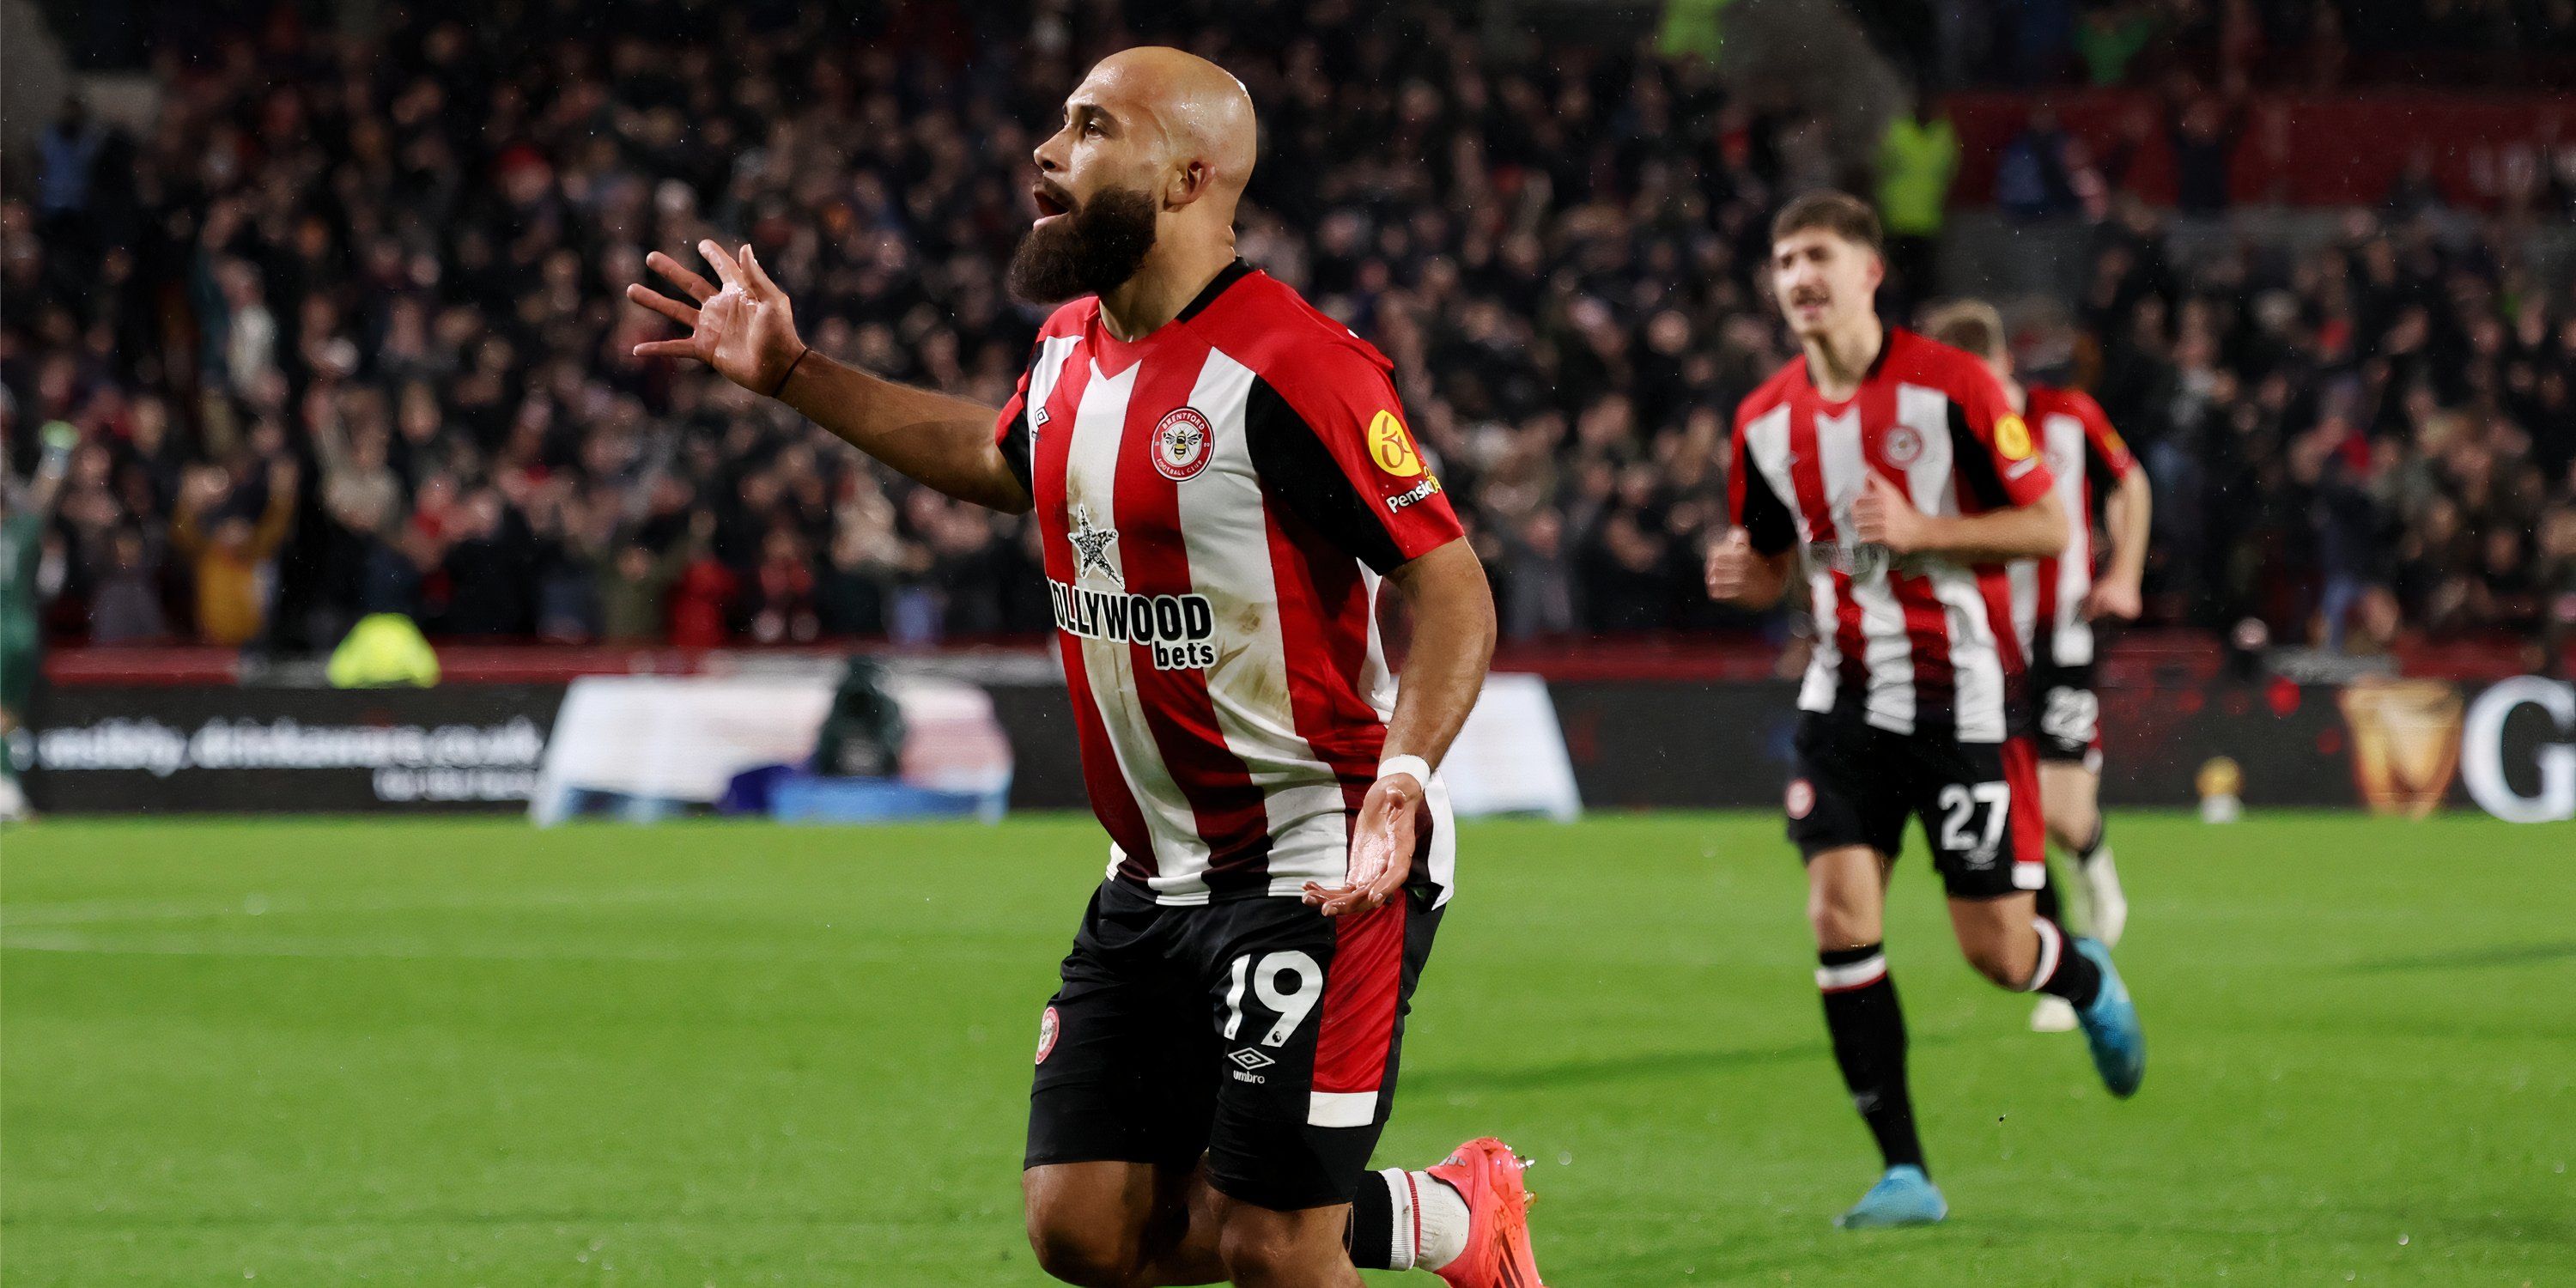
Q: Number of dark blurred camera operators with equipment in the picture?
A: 1